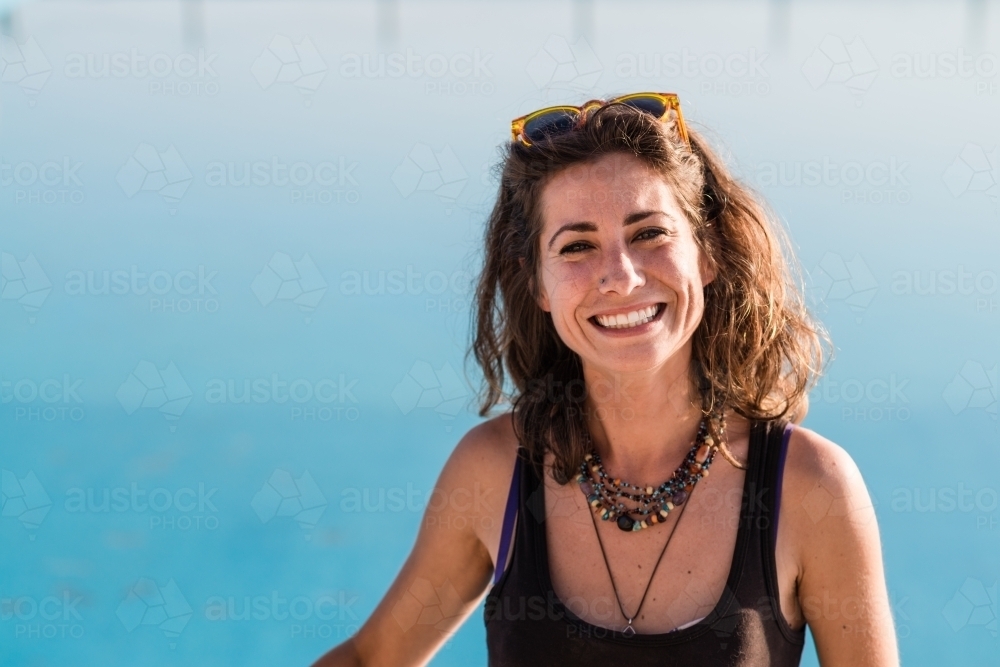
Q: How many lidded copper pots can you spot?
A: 0